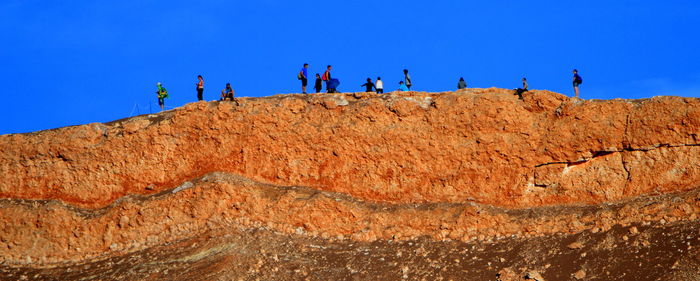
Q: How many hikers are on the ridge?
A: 13